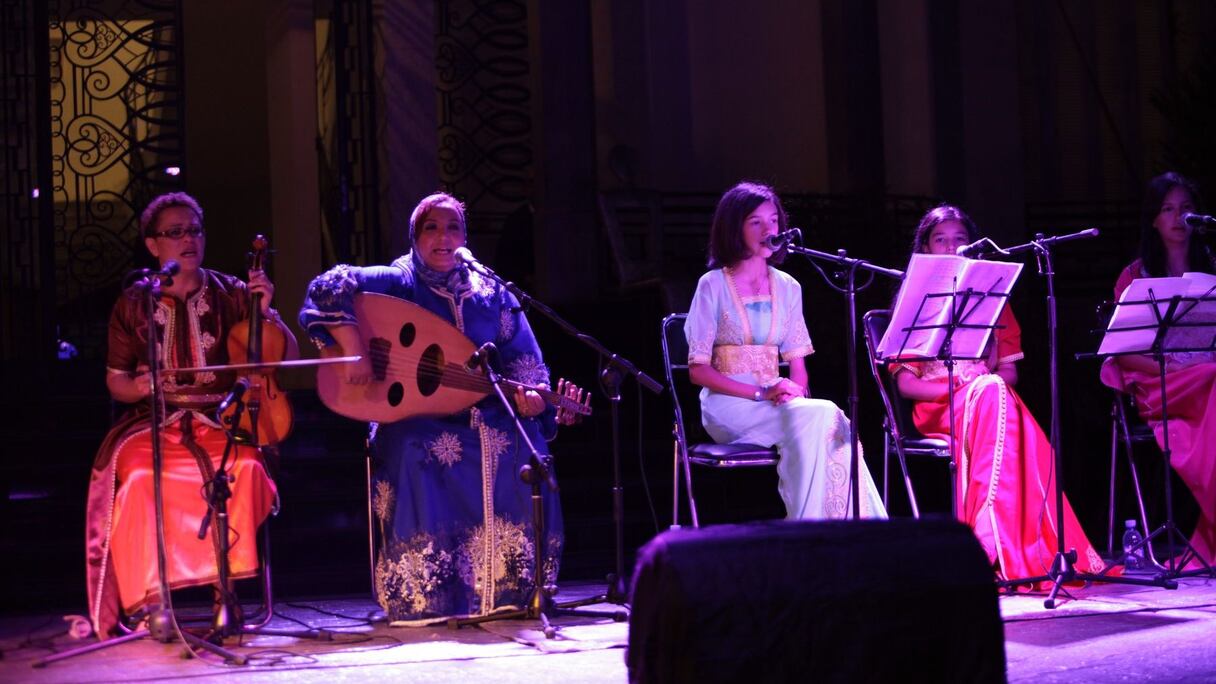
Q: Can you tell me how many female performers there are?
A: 5